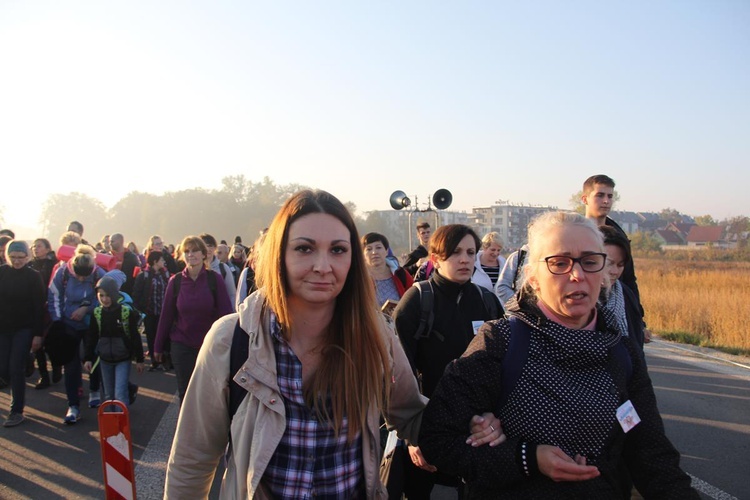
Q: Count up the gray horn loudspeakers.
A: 2